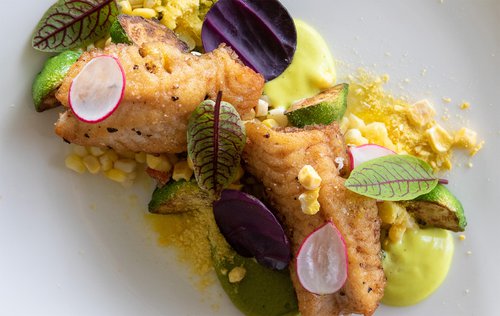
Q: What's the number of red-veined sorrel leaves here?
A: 3